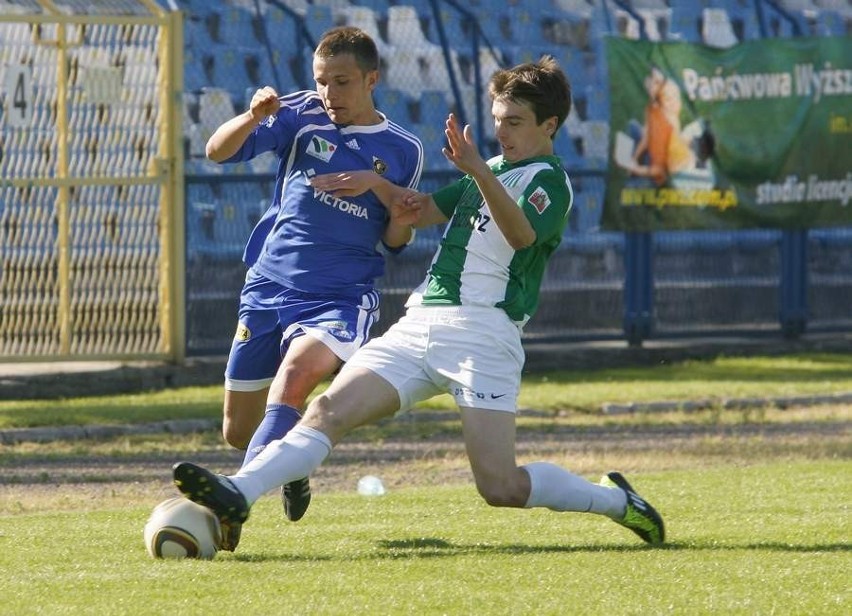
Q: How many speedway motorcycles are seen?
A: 0